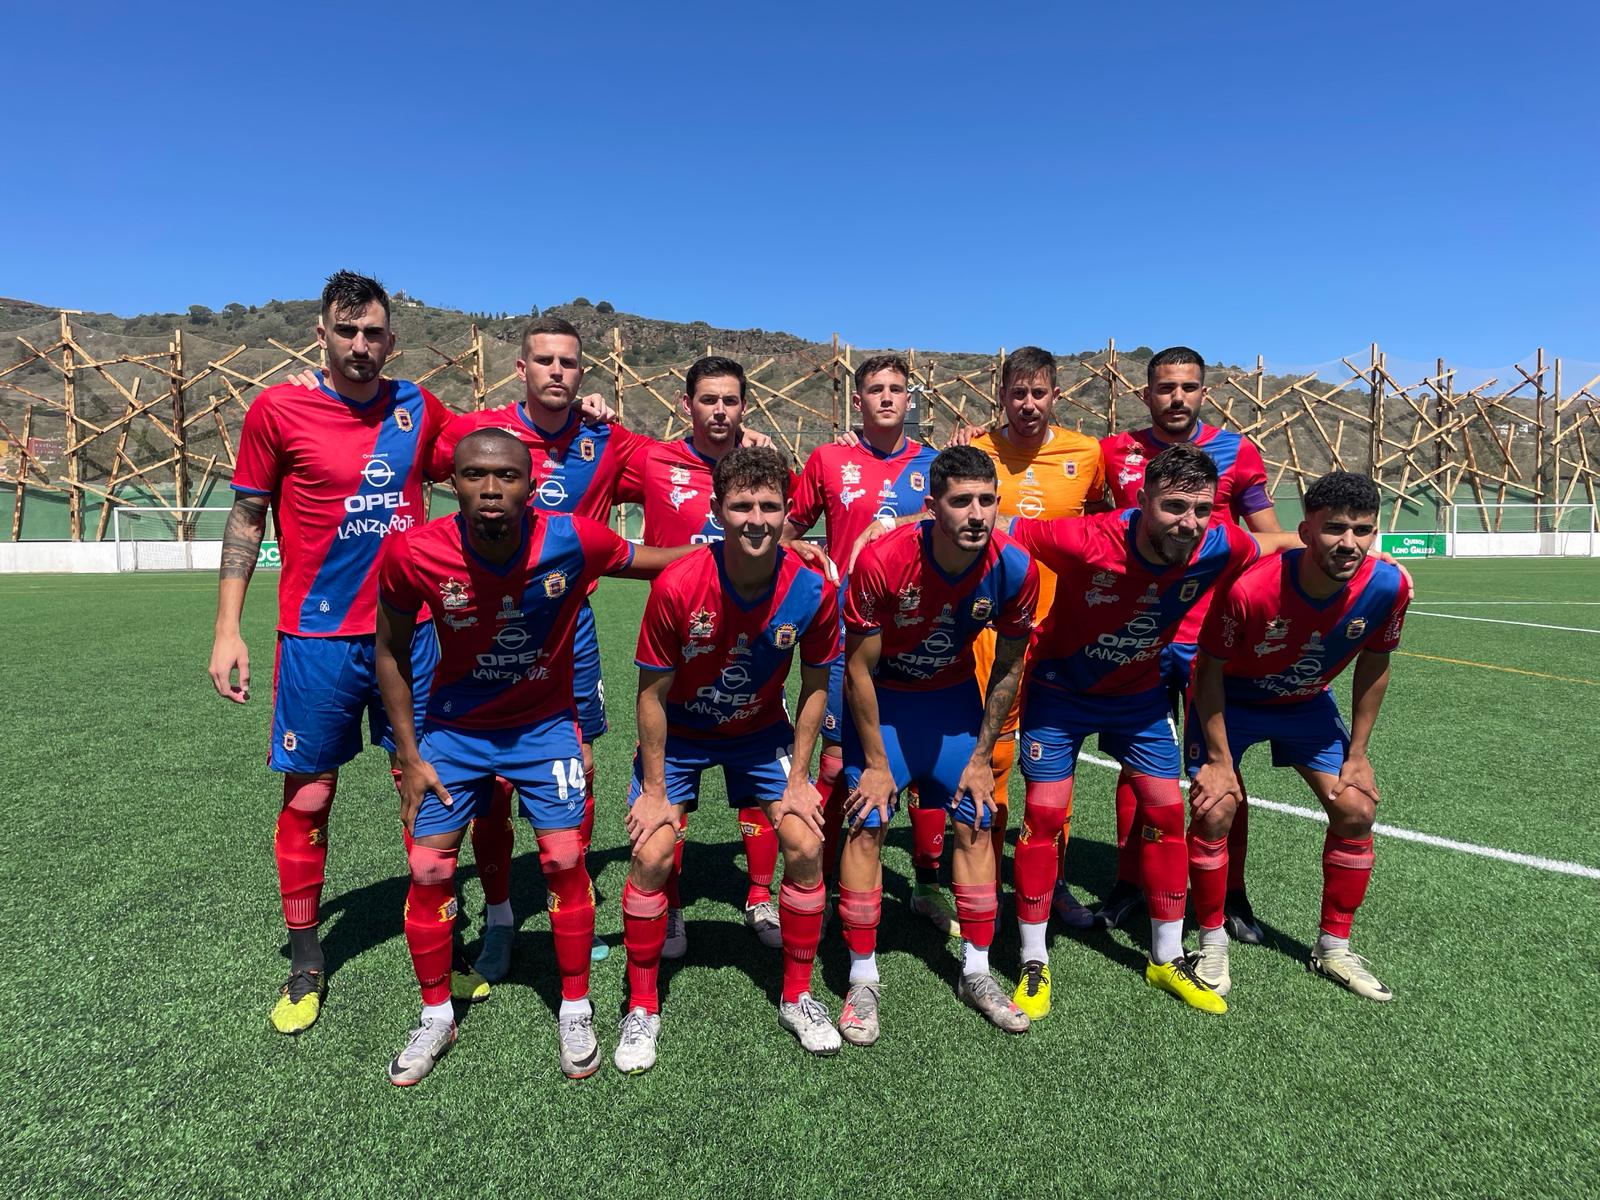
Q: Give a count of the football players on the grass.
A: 11